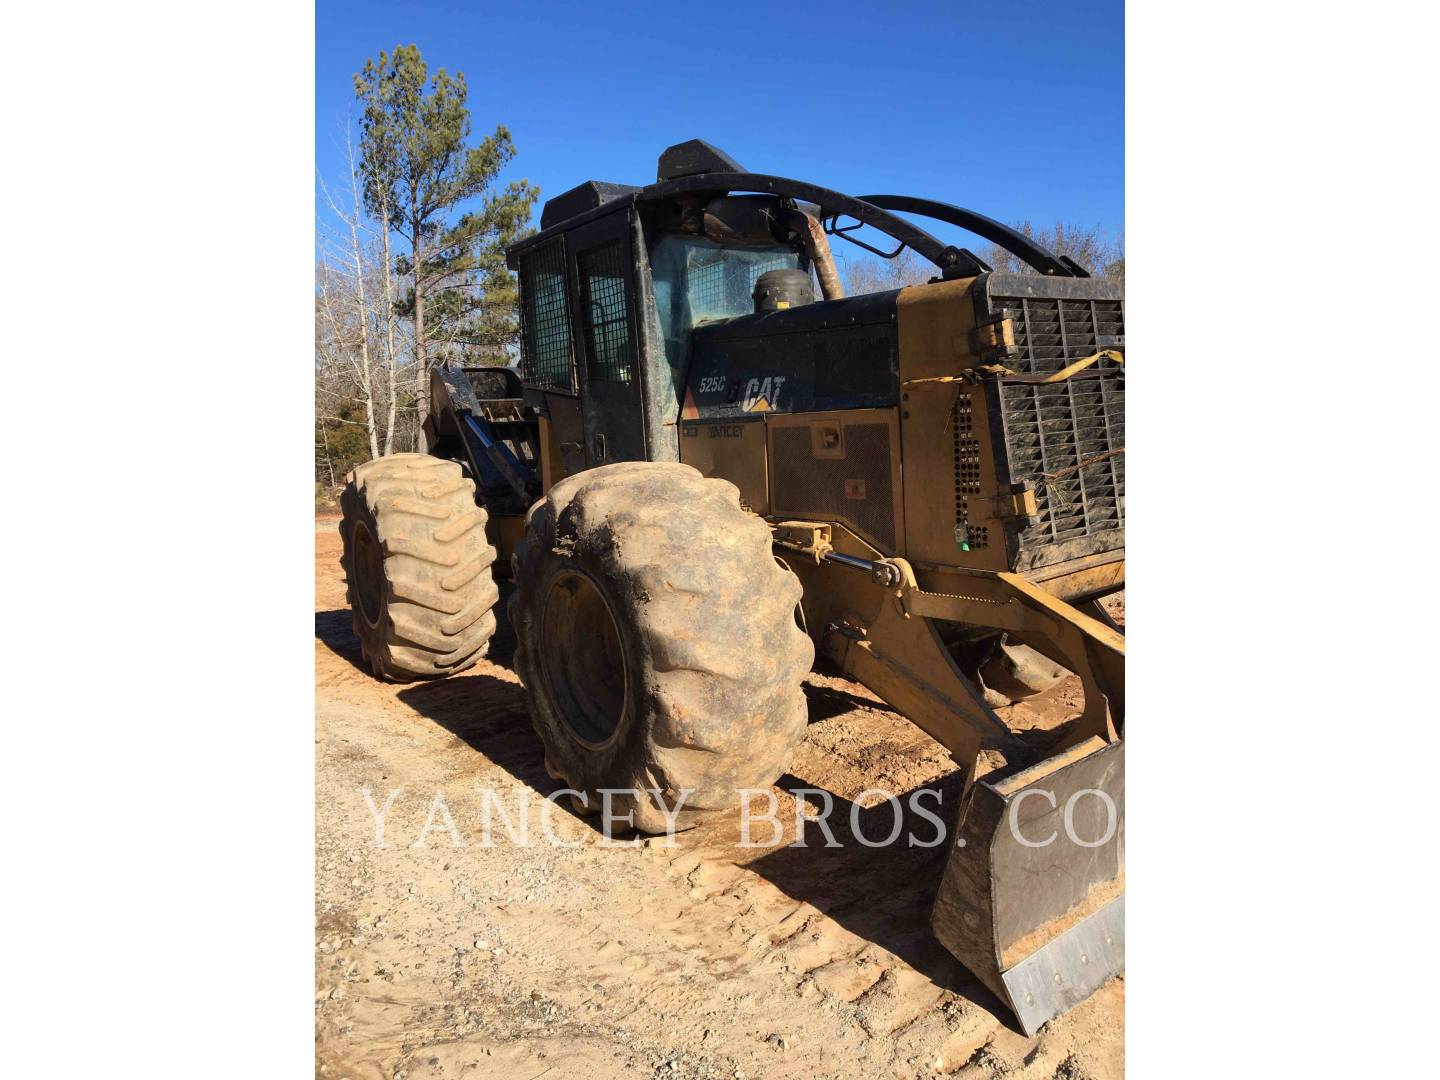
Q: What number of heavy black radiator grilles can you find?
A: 1